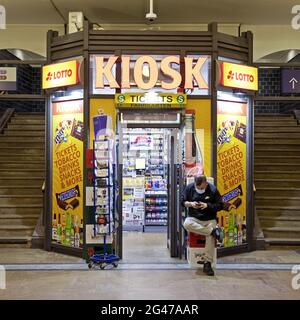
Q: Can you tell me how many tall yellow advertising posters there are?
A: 2